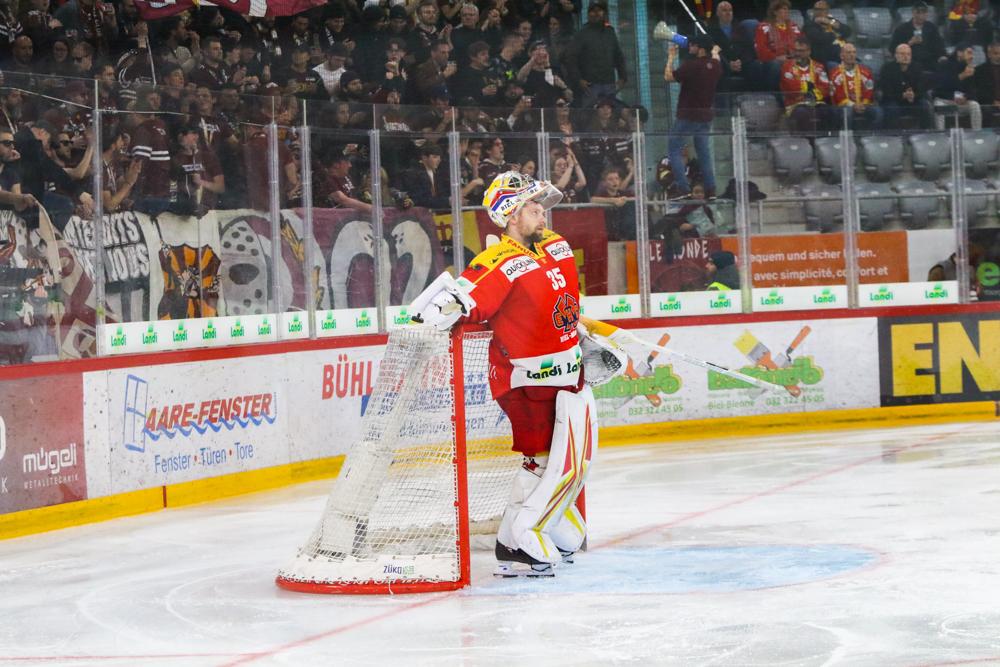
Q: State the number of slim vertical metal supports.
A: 10